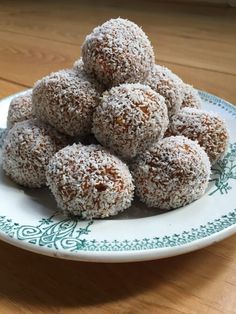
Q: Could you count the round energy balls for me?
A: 11